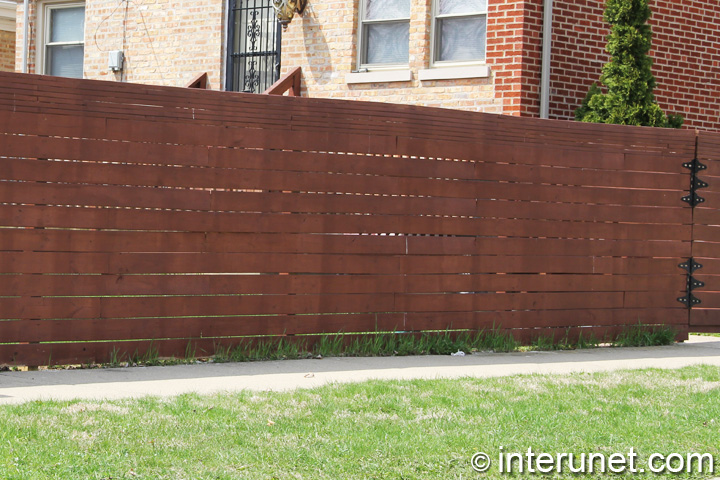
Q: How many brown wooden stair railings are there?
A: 2